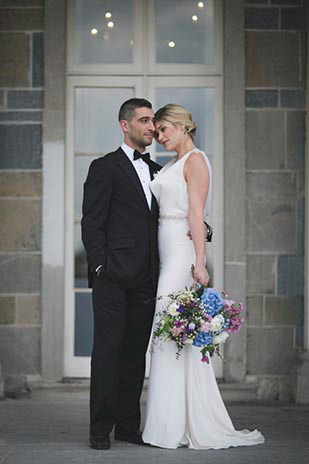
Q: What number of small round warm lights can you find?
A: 6